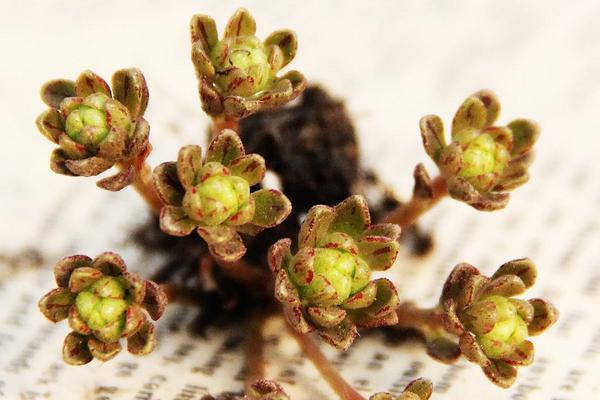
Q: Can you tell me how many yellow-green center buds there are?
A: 7